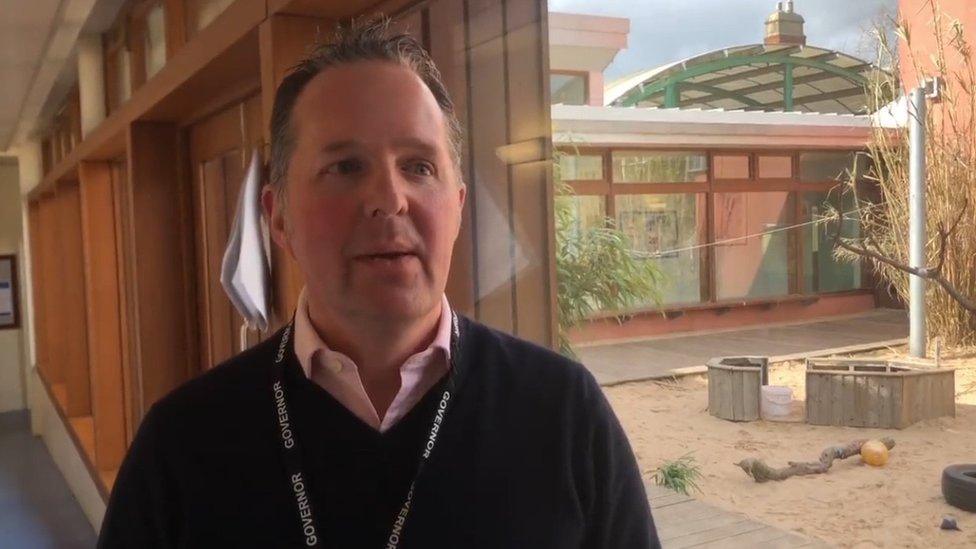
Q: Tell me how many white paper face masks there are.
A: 0